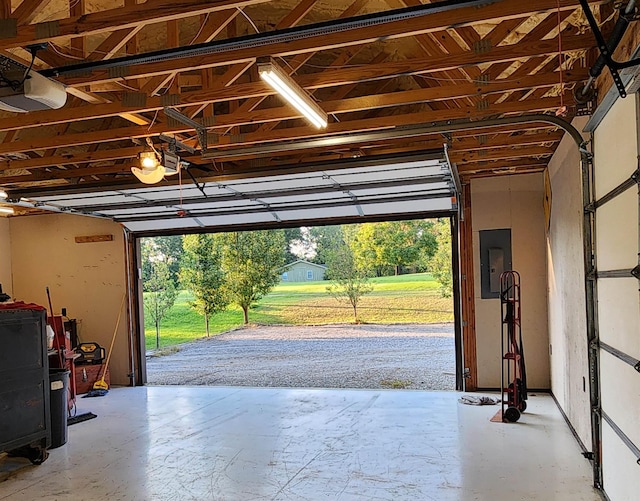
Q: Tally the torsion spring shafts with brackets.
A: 1